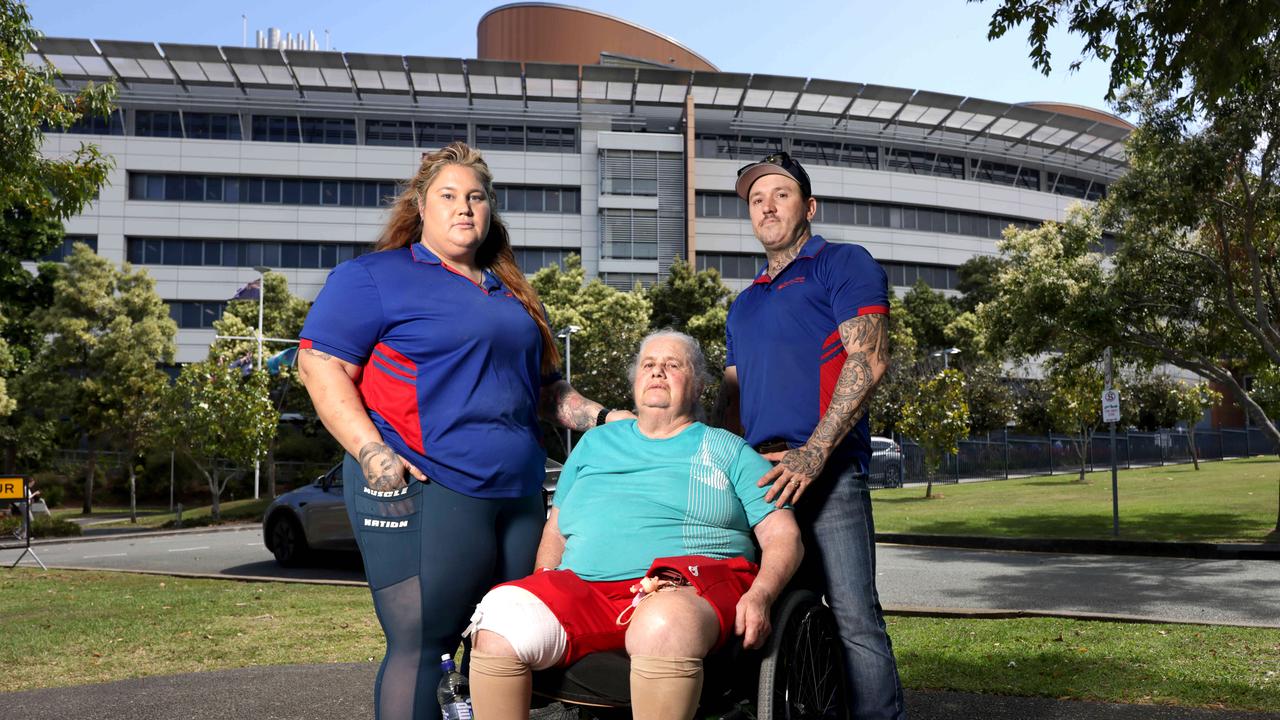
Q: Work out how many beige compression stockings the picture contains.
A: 2